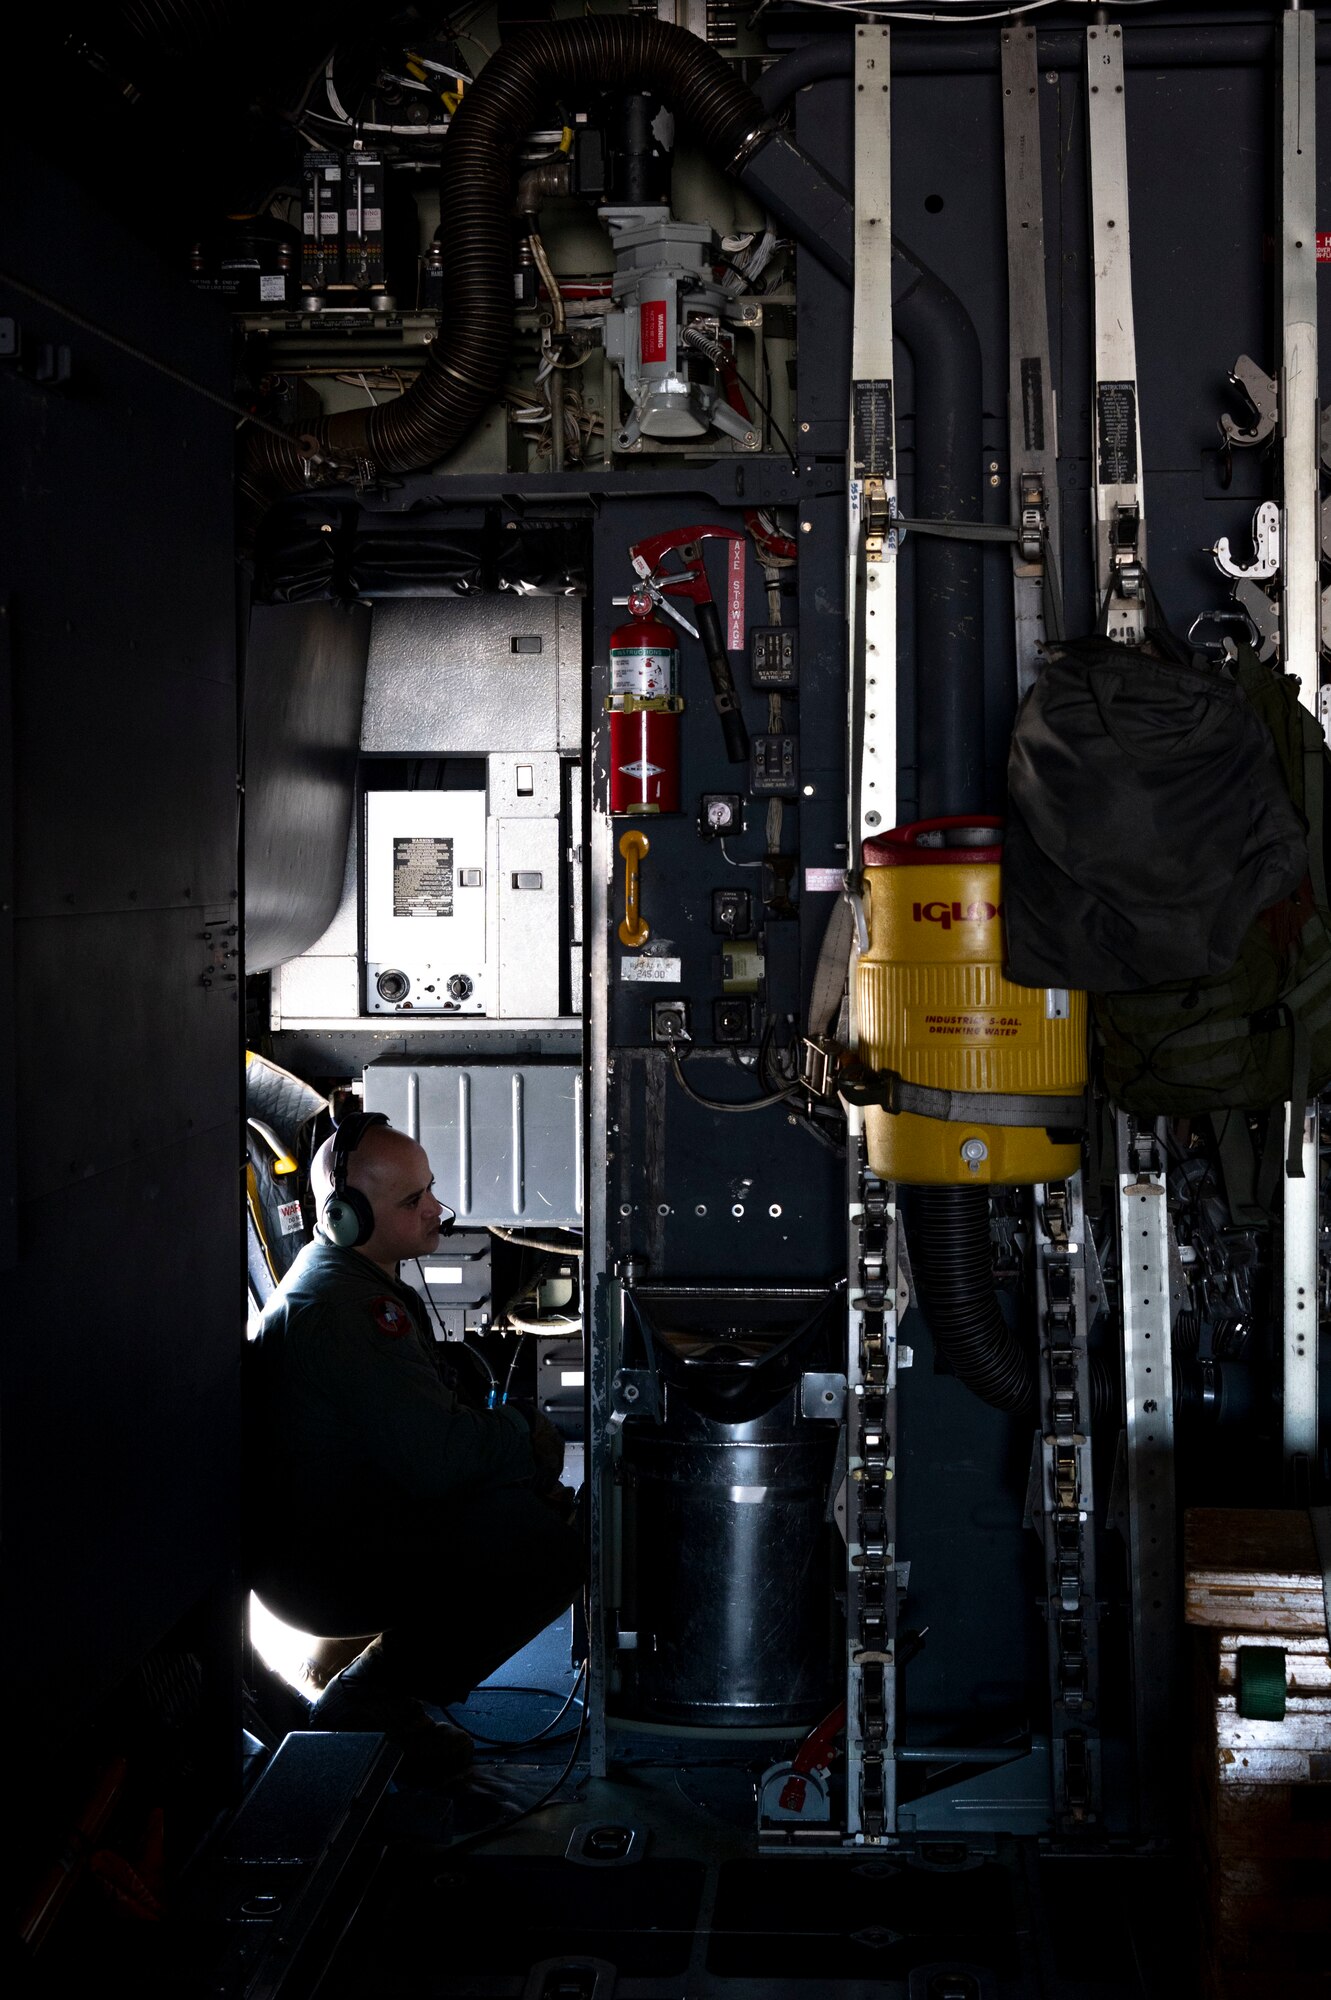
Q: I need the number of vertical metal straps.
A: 4